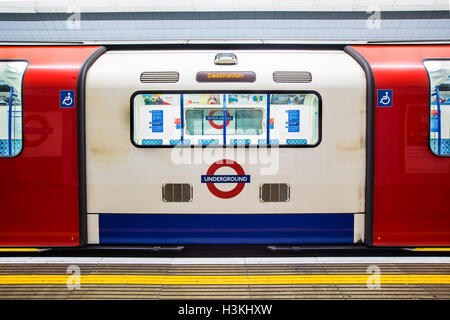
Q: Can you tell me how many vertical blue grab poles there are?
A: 5